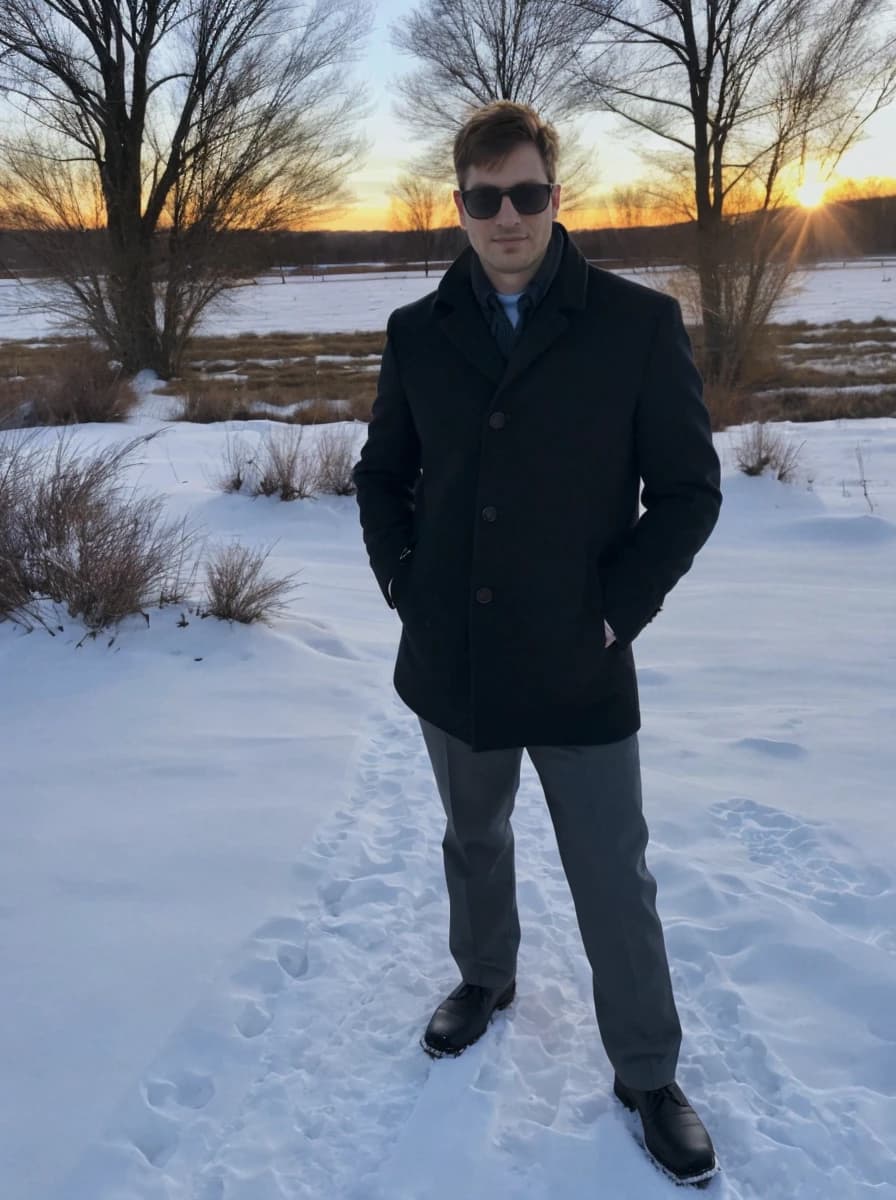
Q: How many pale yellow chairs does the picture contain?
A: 0